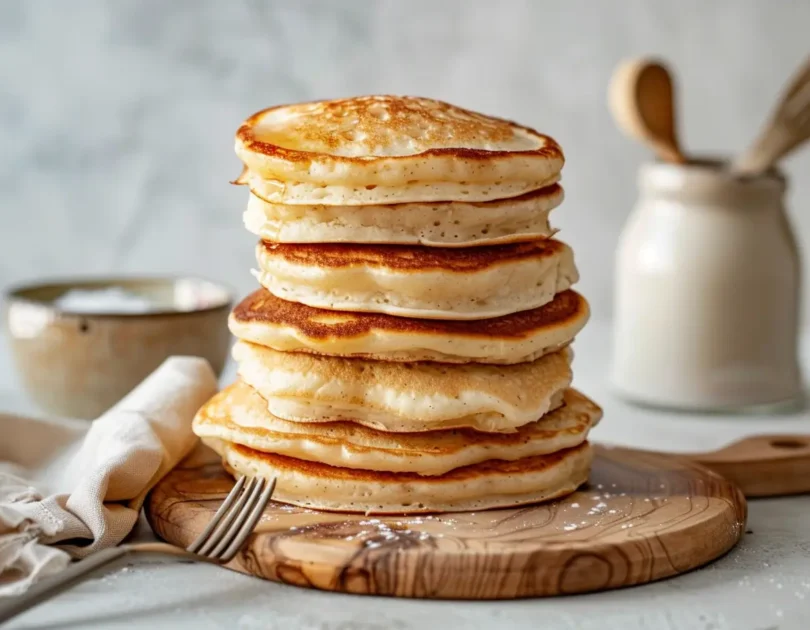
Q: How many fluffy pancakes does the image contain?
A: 7